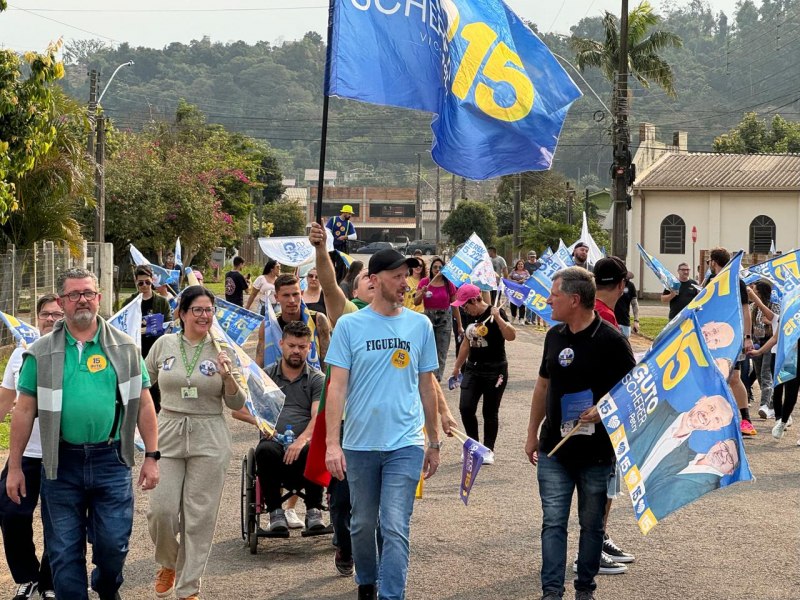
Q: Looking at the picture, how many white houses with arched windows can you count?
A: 1